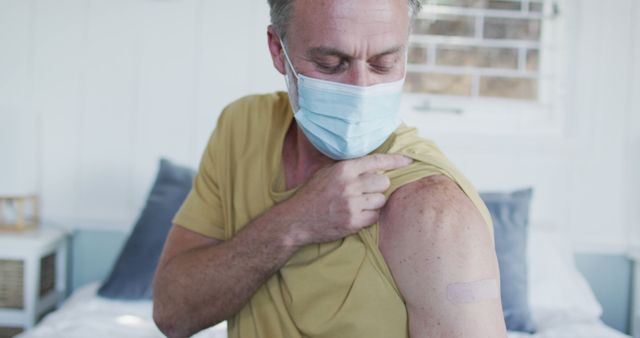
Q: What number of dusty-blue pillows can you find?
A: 2